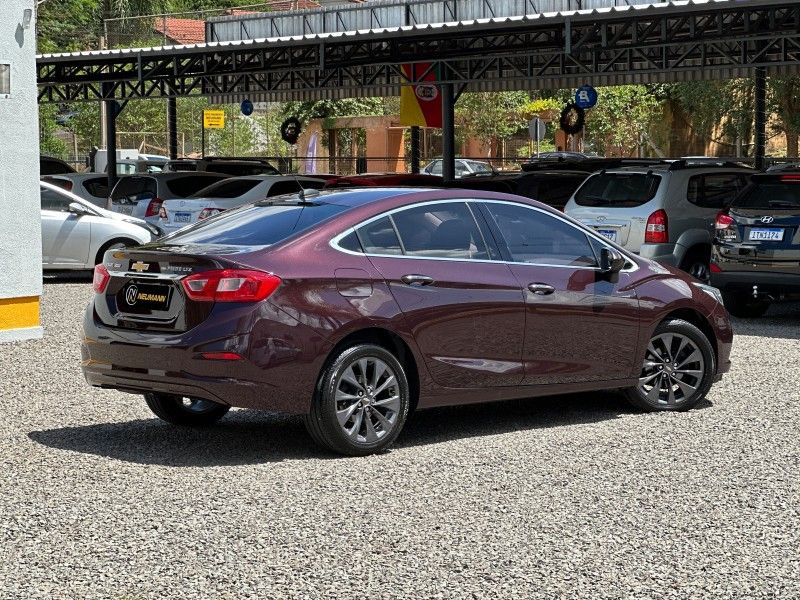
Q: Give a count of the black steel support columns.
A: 5